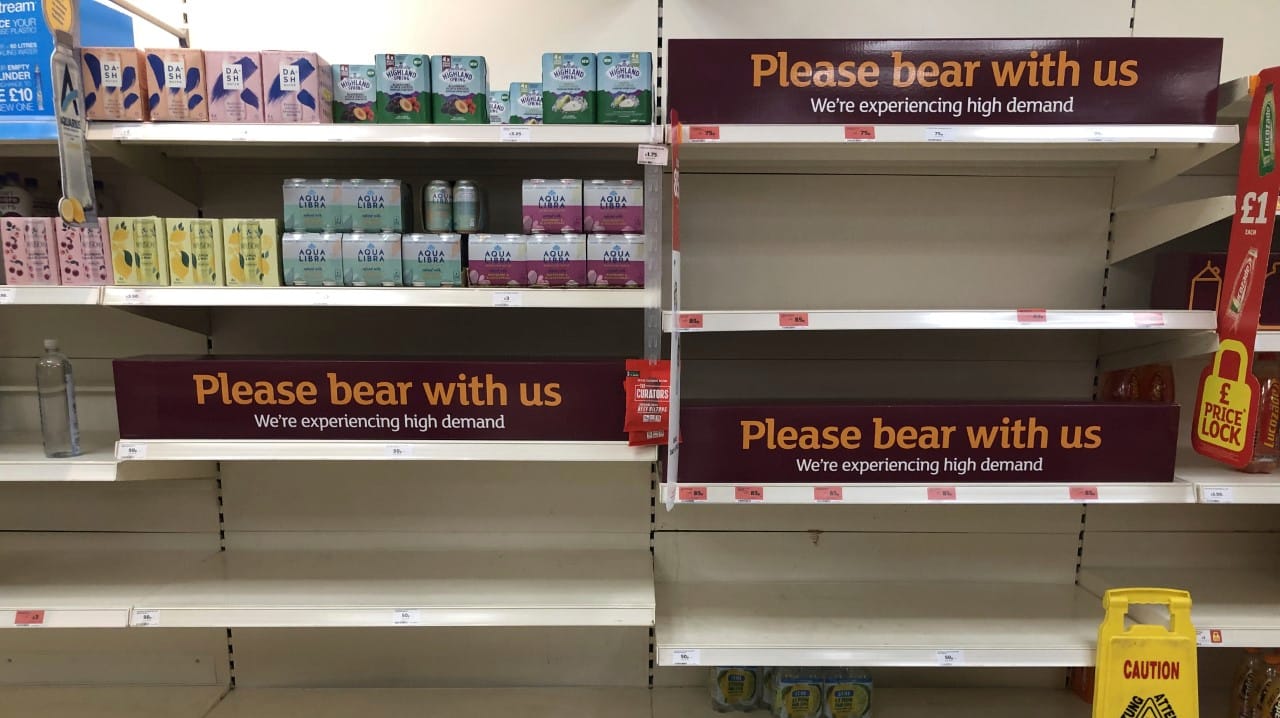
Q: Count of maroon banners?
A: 3